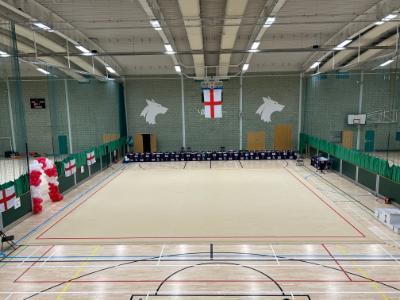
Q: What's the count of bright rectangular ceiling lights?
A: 15